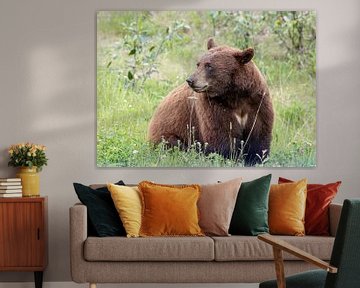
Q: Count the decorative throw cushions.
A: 7